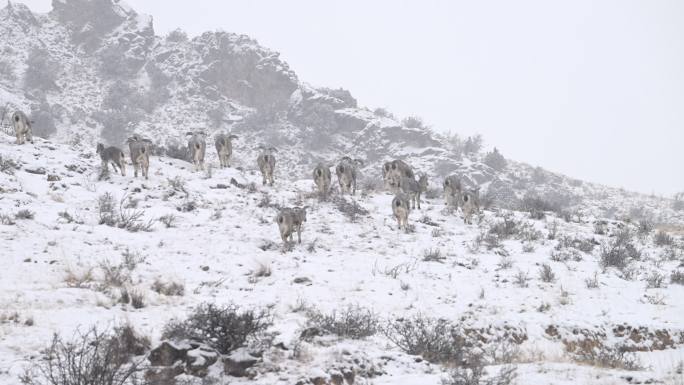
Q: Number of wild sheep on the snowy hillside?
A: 15